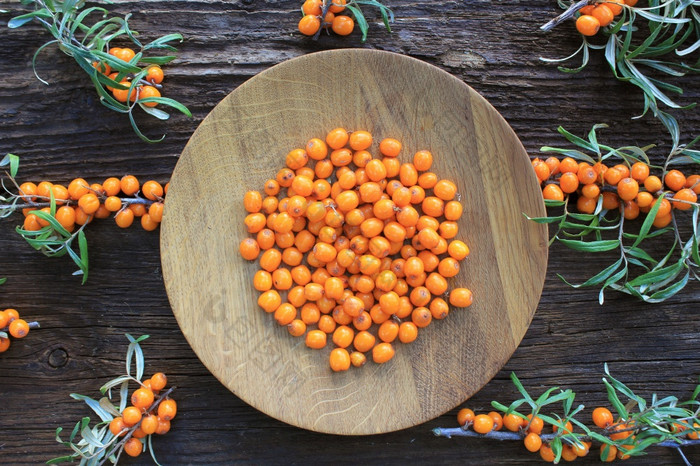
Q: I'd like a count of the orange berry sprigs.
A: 8